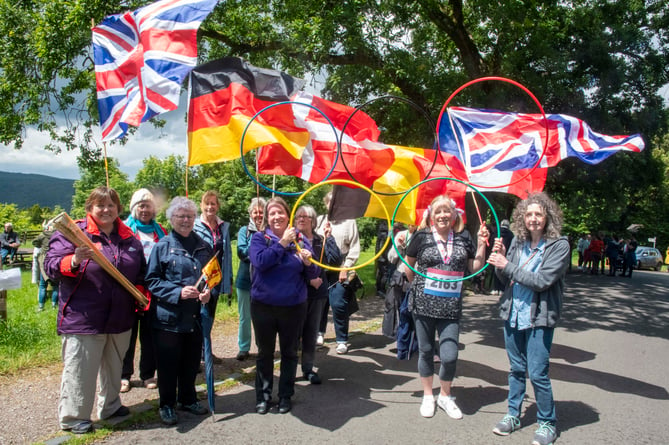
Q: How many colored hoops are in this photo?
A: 5